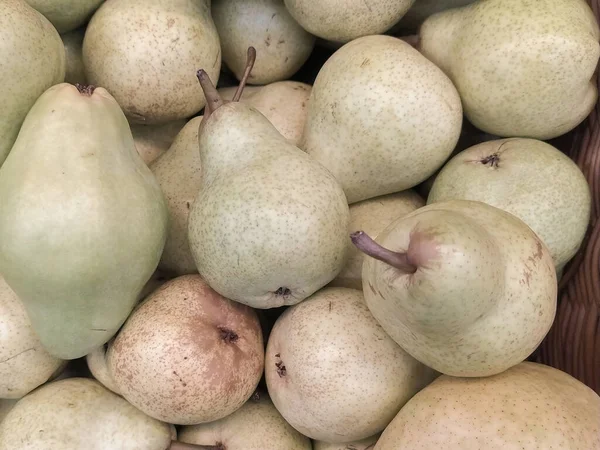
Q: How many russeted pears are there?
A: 1